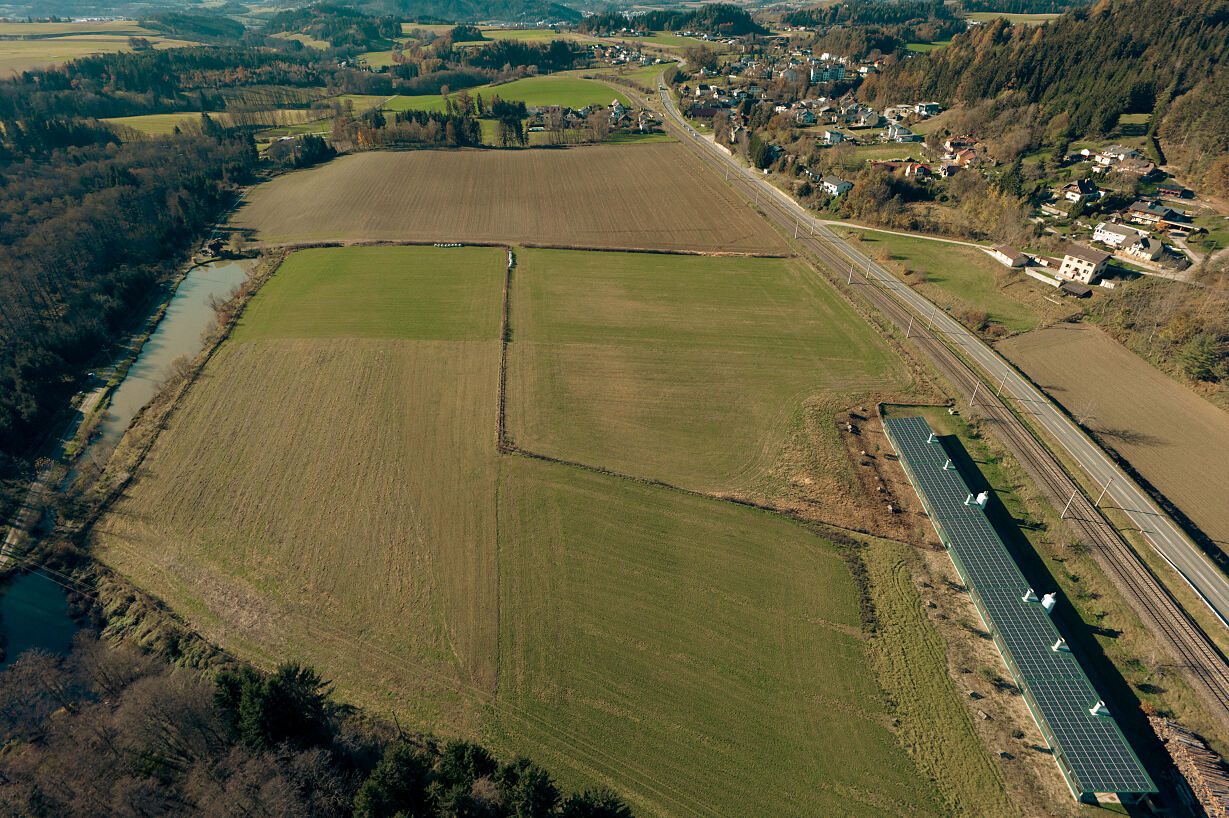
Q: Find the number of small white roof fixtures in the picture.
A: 6